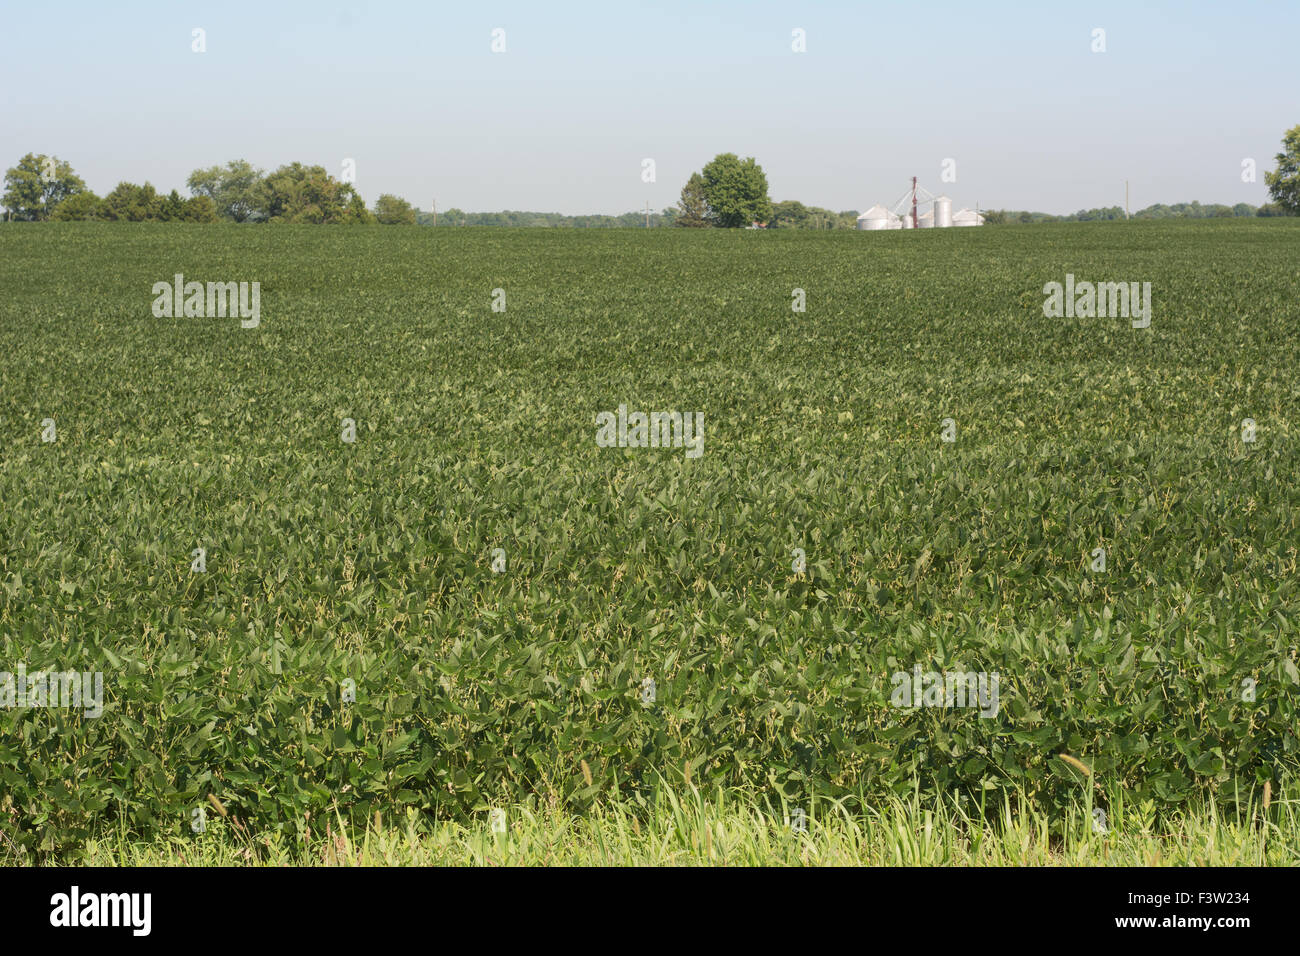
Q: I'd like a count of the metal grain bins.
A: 5